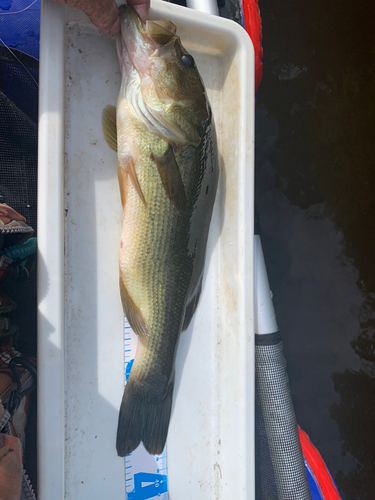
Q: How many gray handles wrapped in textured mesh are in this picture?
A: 1